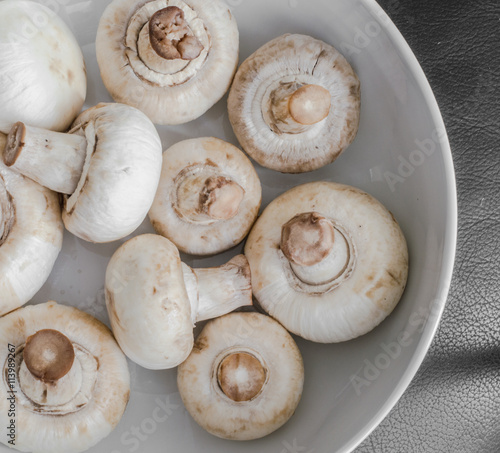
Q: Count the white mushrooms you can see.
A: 10